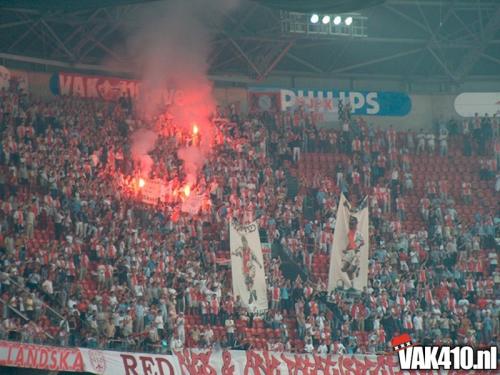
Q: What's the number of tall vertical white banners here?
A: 2